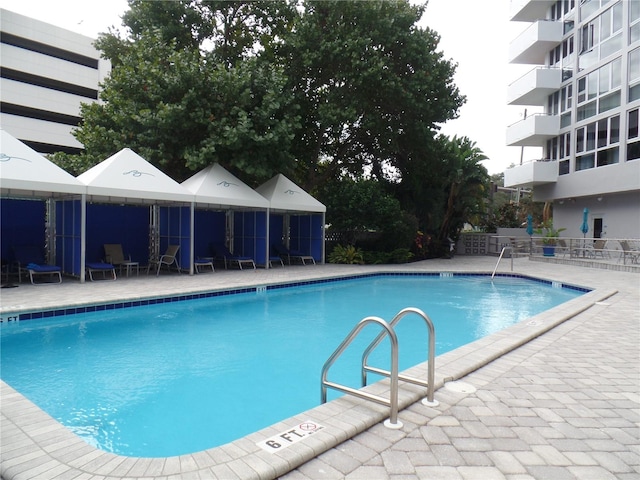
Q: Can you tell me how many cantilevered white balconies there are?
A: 5